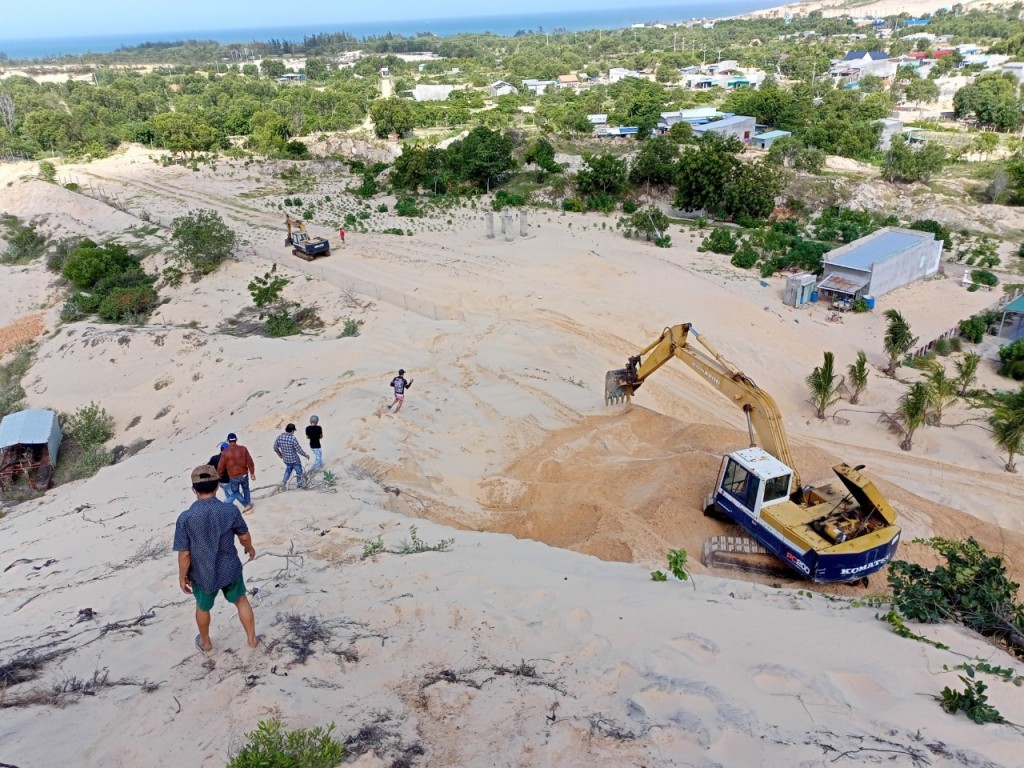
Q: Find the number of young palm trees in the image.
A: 7